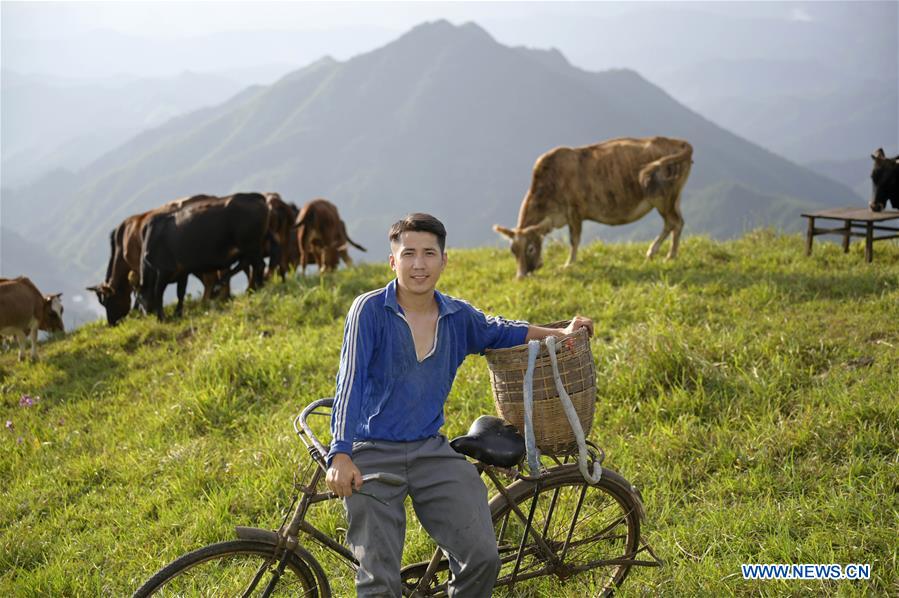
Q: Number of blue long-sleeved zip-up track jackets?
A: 1